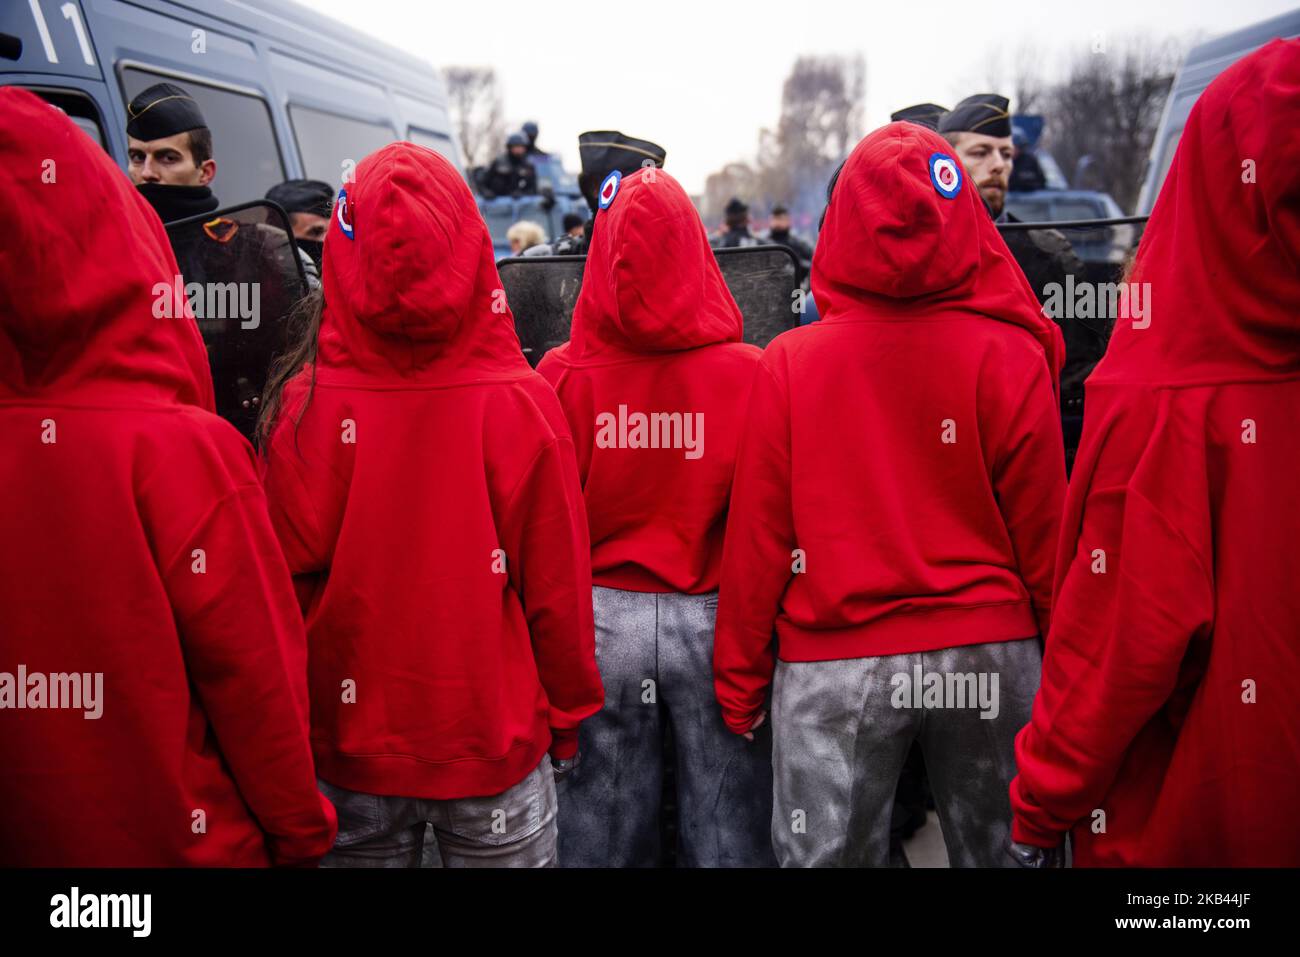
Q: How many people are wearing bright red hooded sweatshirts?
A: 5